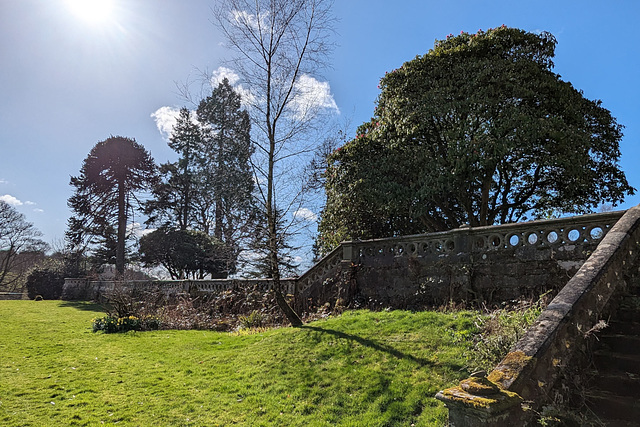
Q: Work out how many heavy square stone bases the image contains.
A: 1